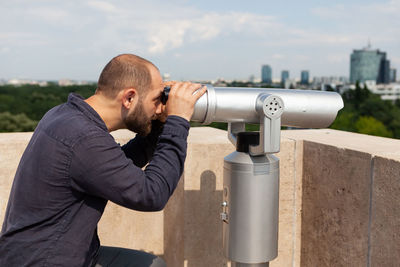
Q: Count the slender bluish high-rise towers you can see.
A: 3